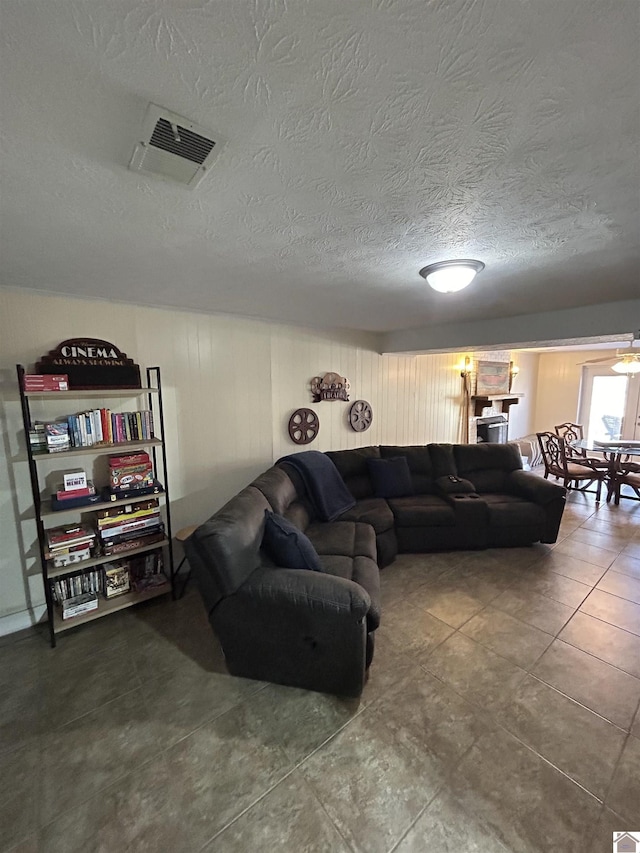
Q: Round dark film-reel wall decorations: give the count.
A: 2